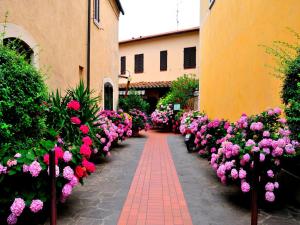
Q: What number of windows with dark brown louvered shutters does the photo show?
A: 4